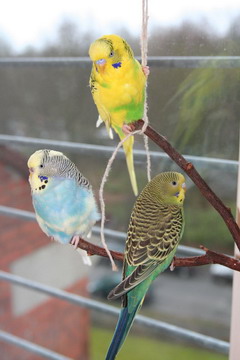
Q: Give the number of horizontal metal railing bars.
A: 5